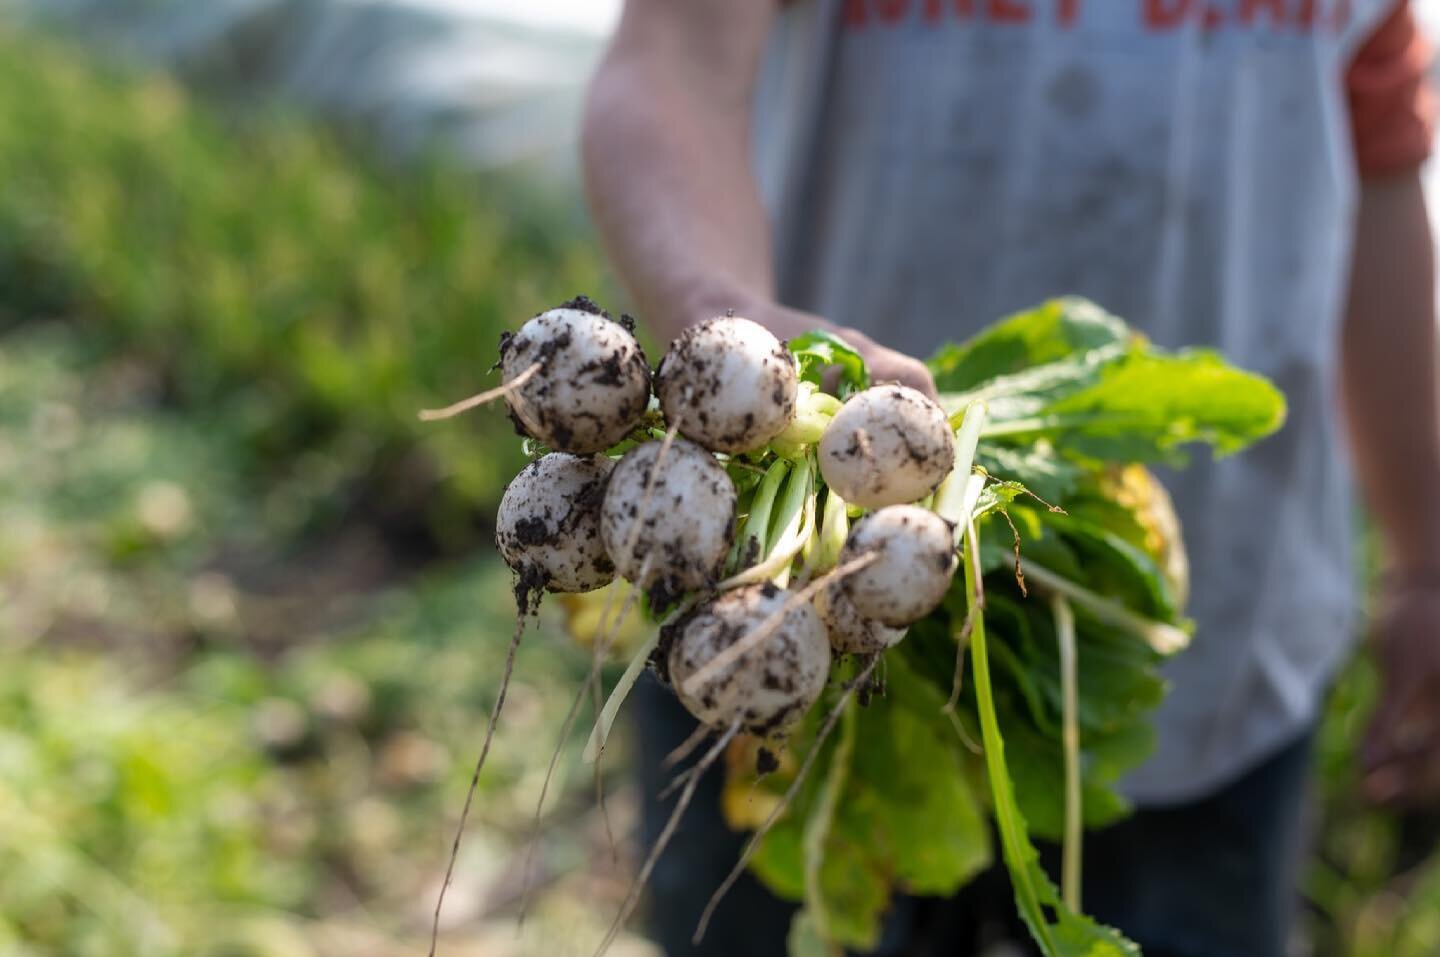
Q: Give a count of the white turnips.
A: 8